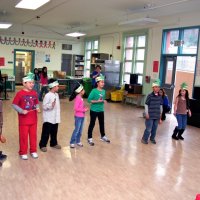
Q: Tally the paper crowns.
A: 6